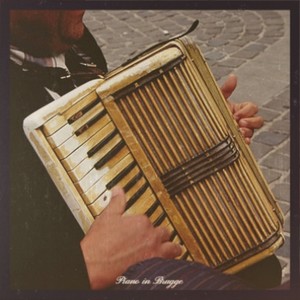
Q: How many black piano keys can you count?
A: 12